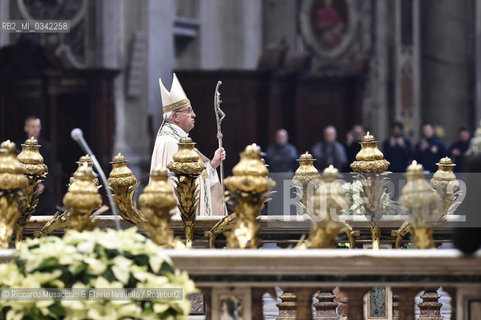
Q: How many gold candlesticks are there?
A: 13